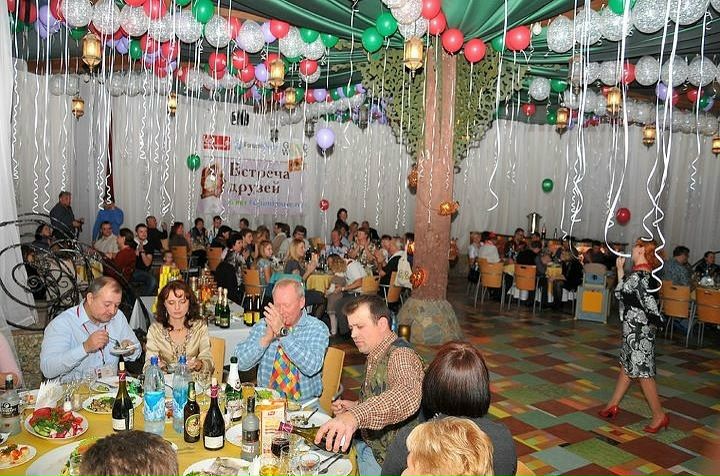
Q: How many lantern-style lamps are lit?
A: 10